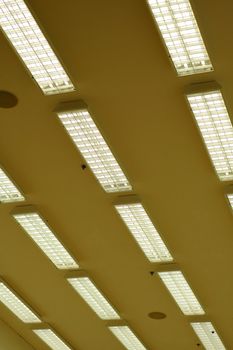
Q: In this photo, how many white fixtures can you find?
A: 14